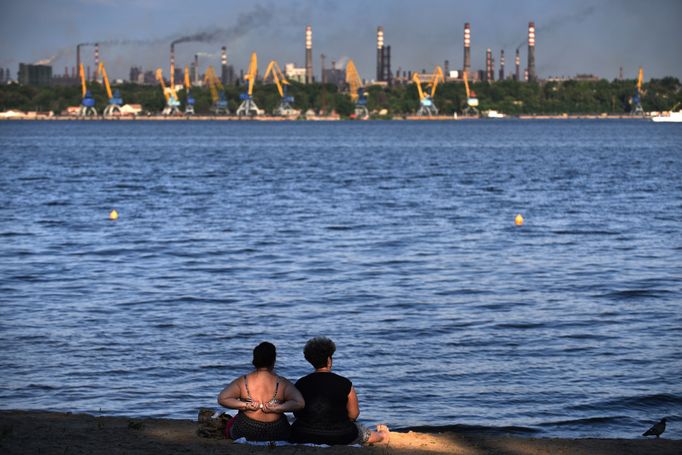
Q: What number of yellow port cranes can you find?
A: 13